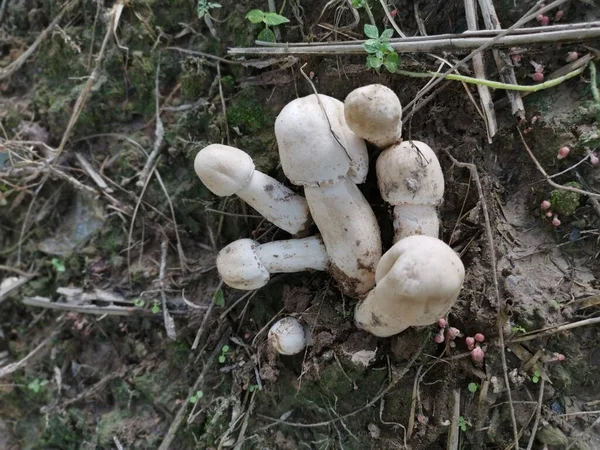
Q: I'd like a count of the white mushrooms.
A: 7